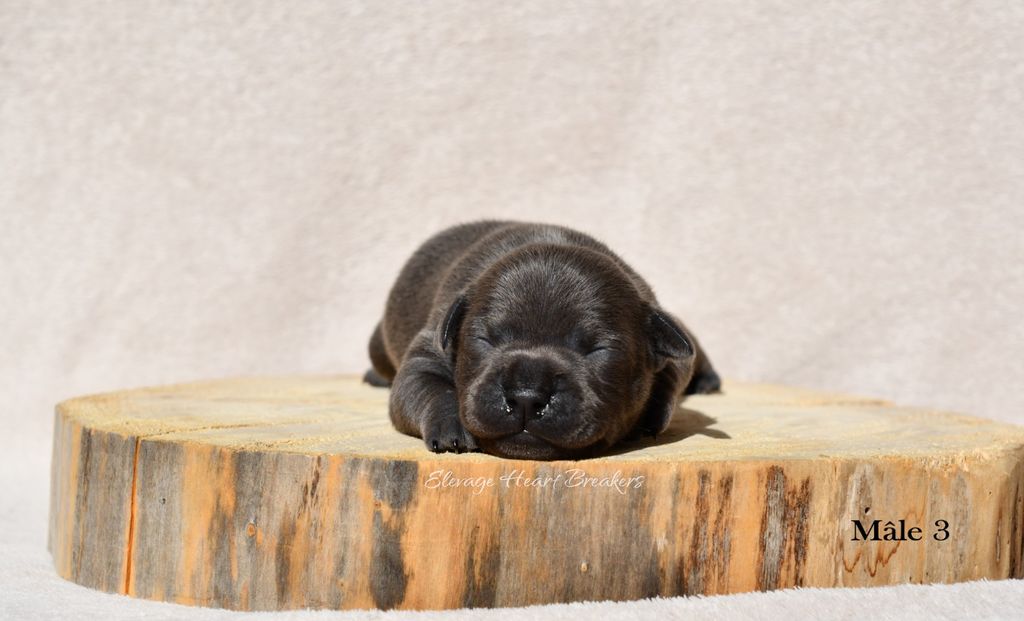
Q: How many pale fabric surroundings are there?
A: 1